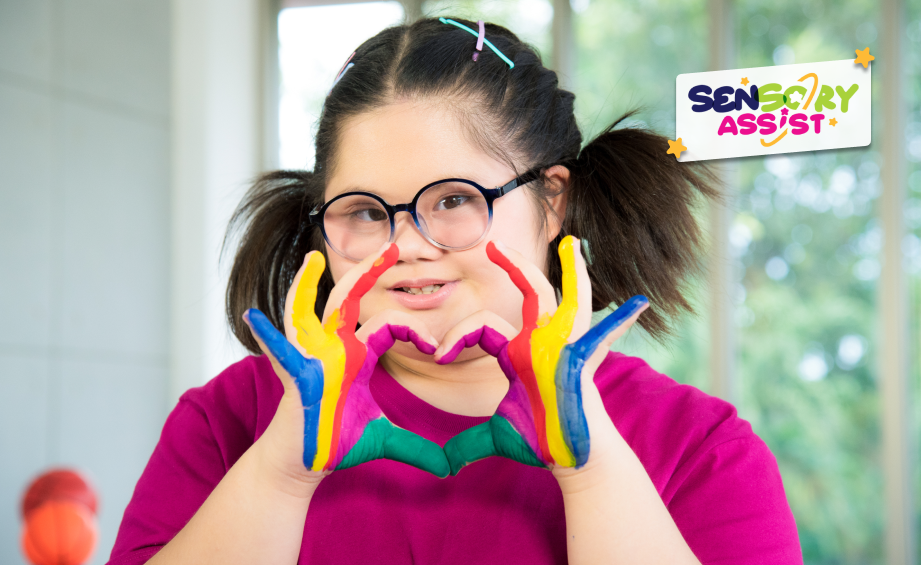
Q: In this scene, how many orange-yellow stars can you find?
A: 4